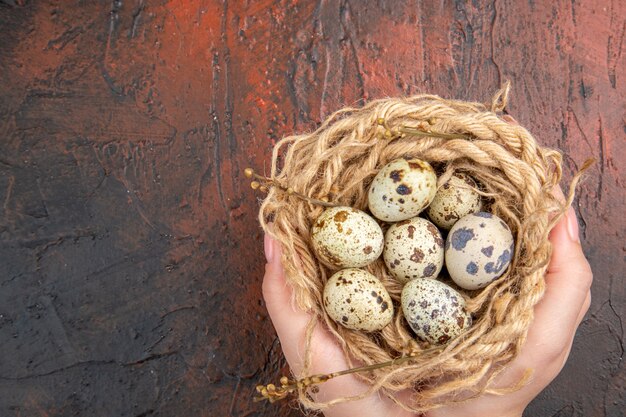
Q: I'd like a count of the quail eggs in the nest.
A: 7